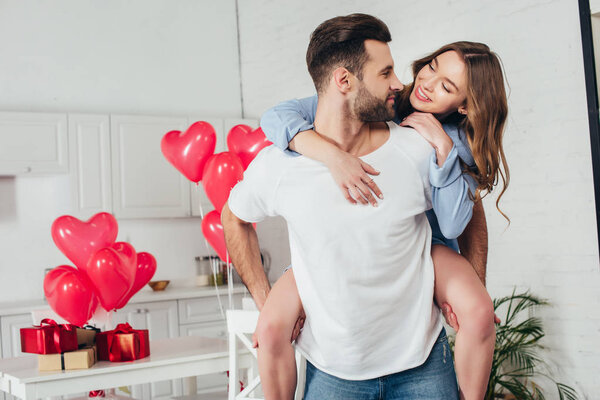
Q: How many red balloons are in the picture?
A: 8